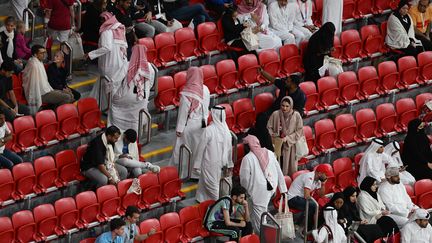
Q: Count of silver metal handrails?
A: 12